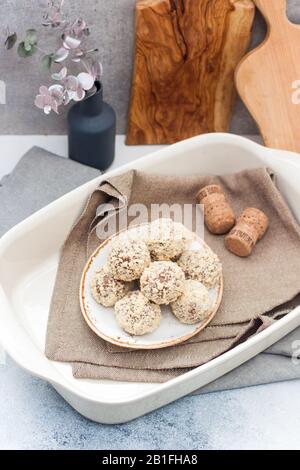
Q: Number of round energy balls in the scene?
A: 7